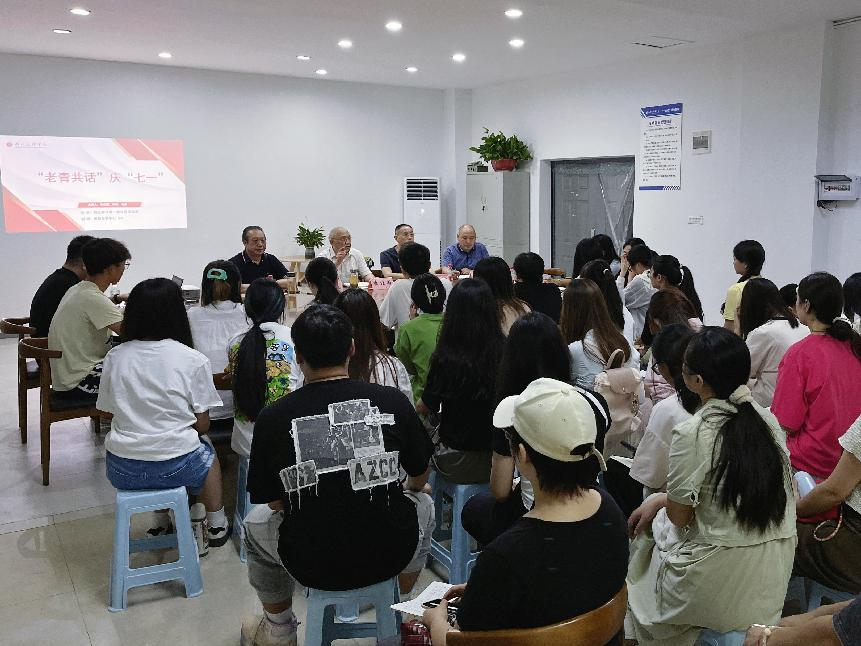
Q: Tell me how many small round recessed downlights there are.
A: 11